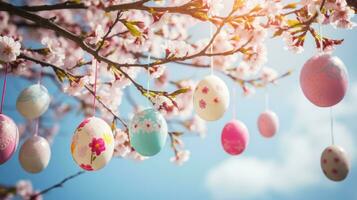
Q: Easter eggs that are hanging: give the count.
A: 10